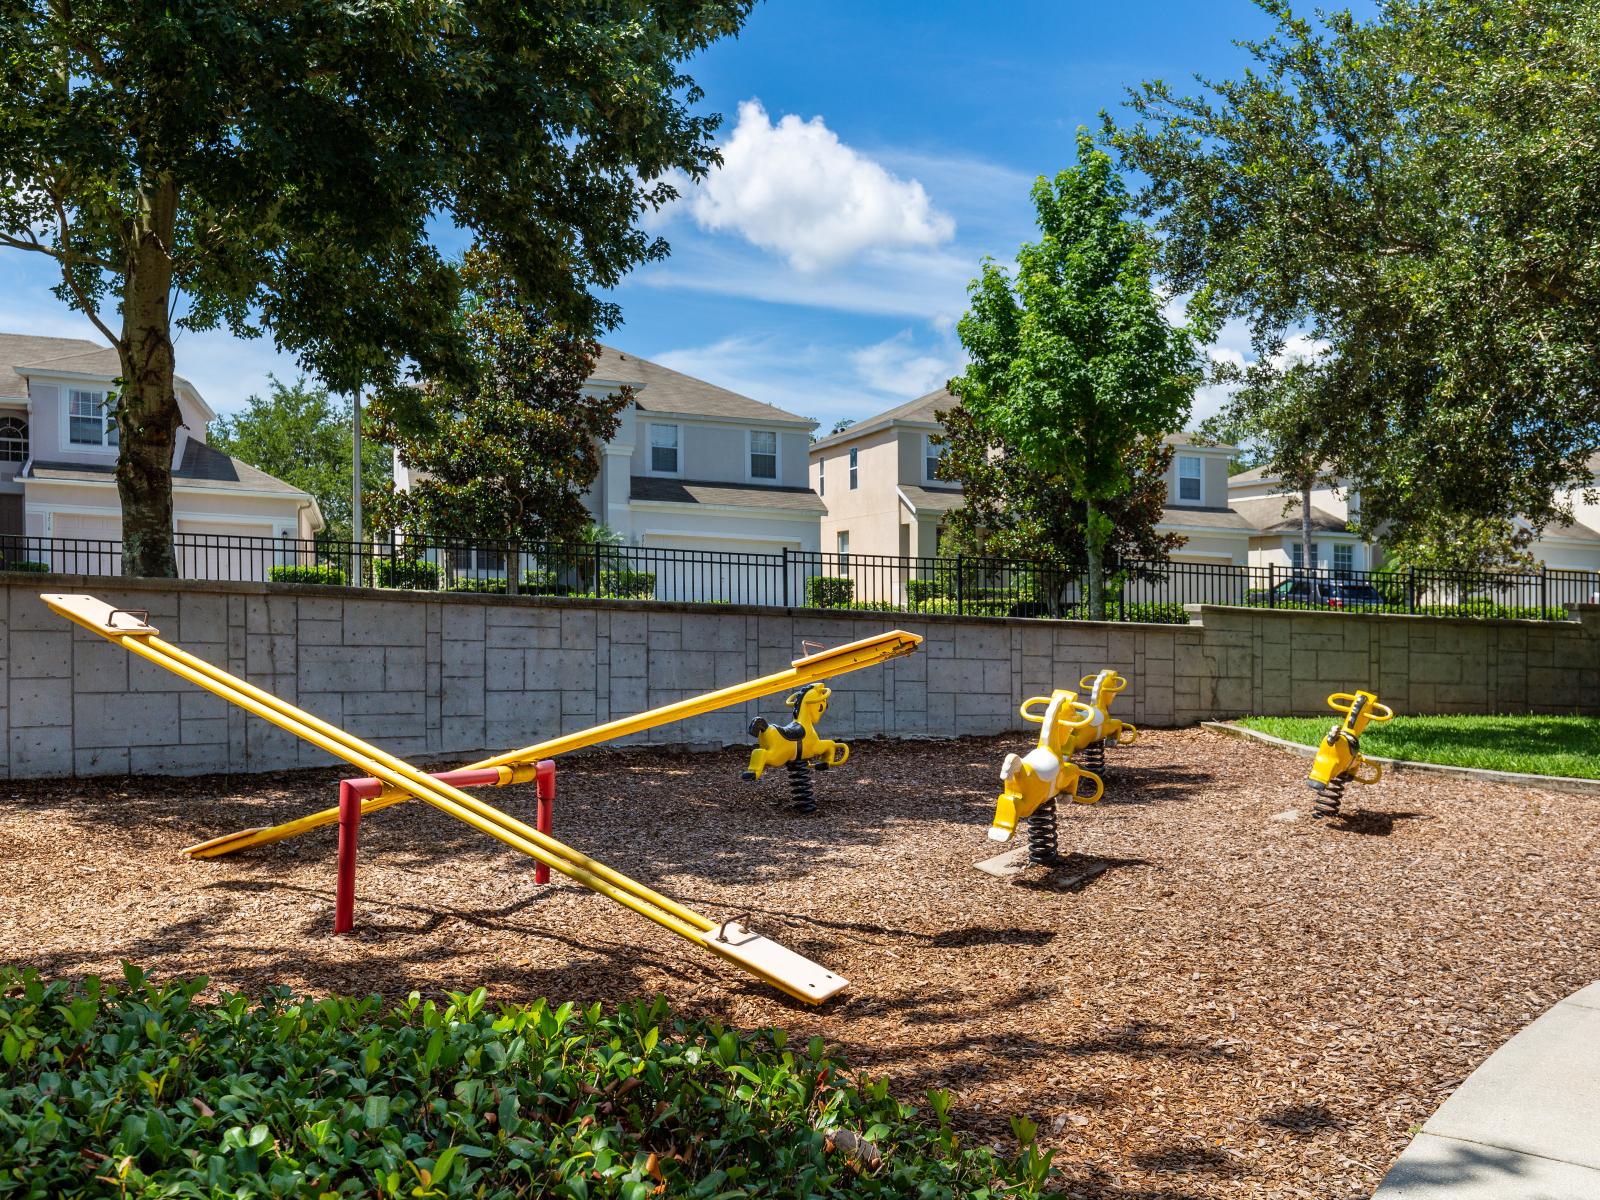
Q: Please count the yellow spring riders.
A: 4